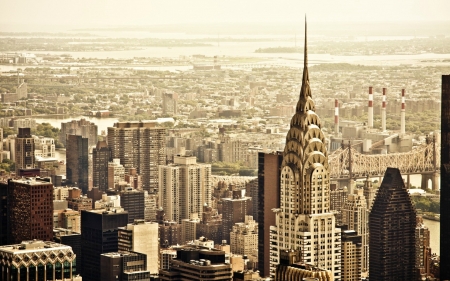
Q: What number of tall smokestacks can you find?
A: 4